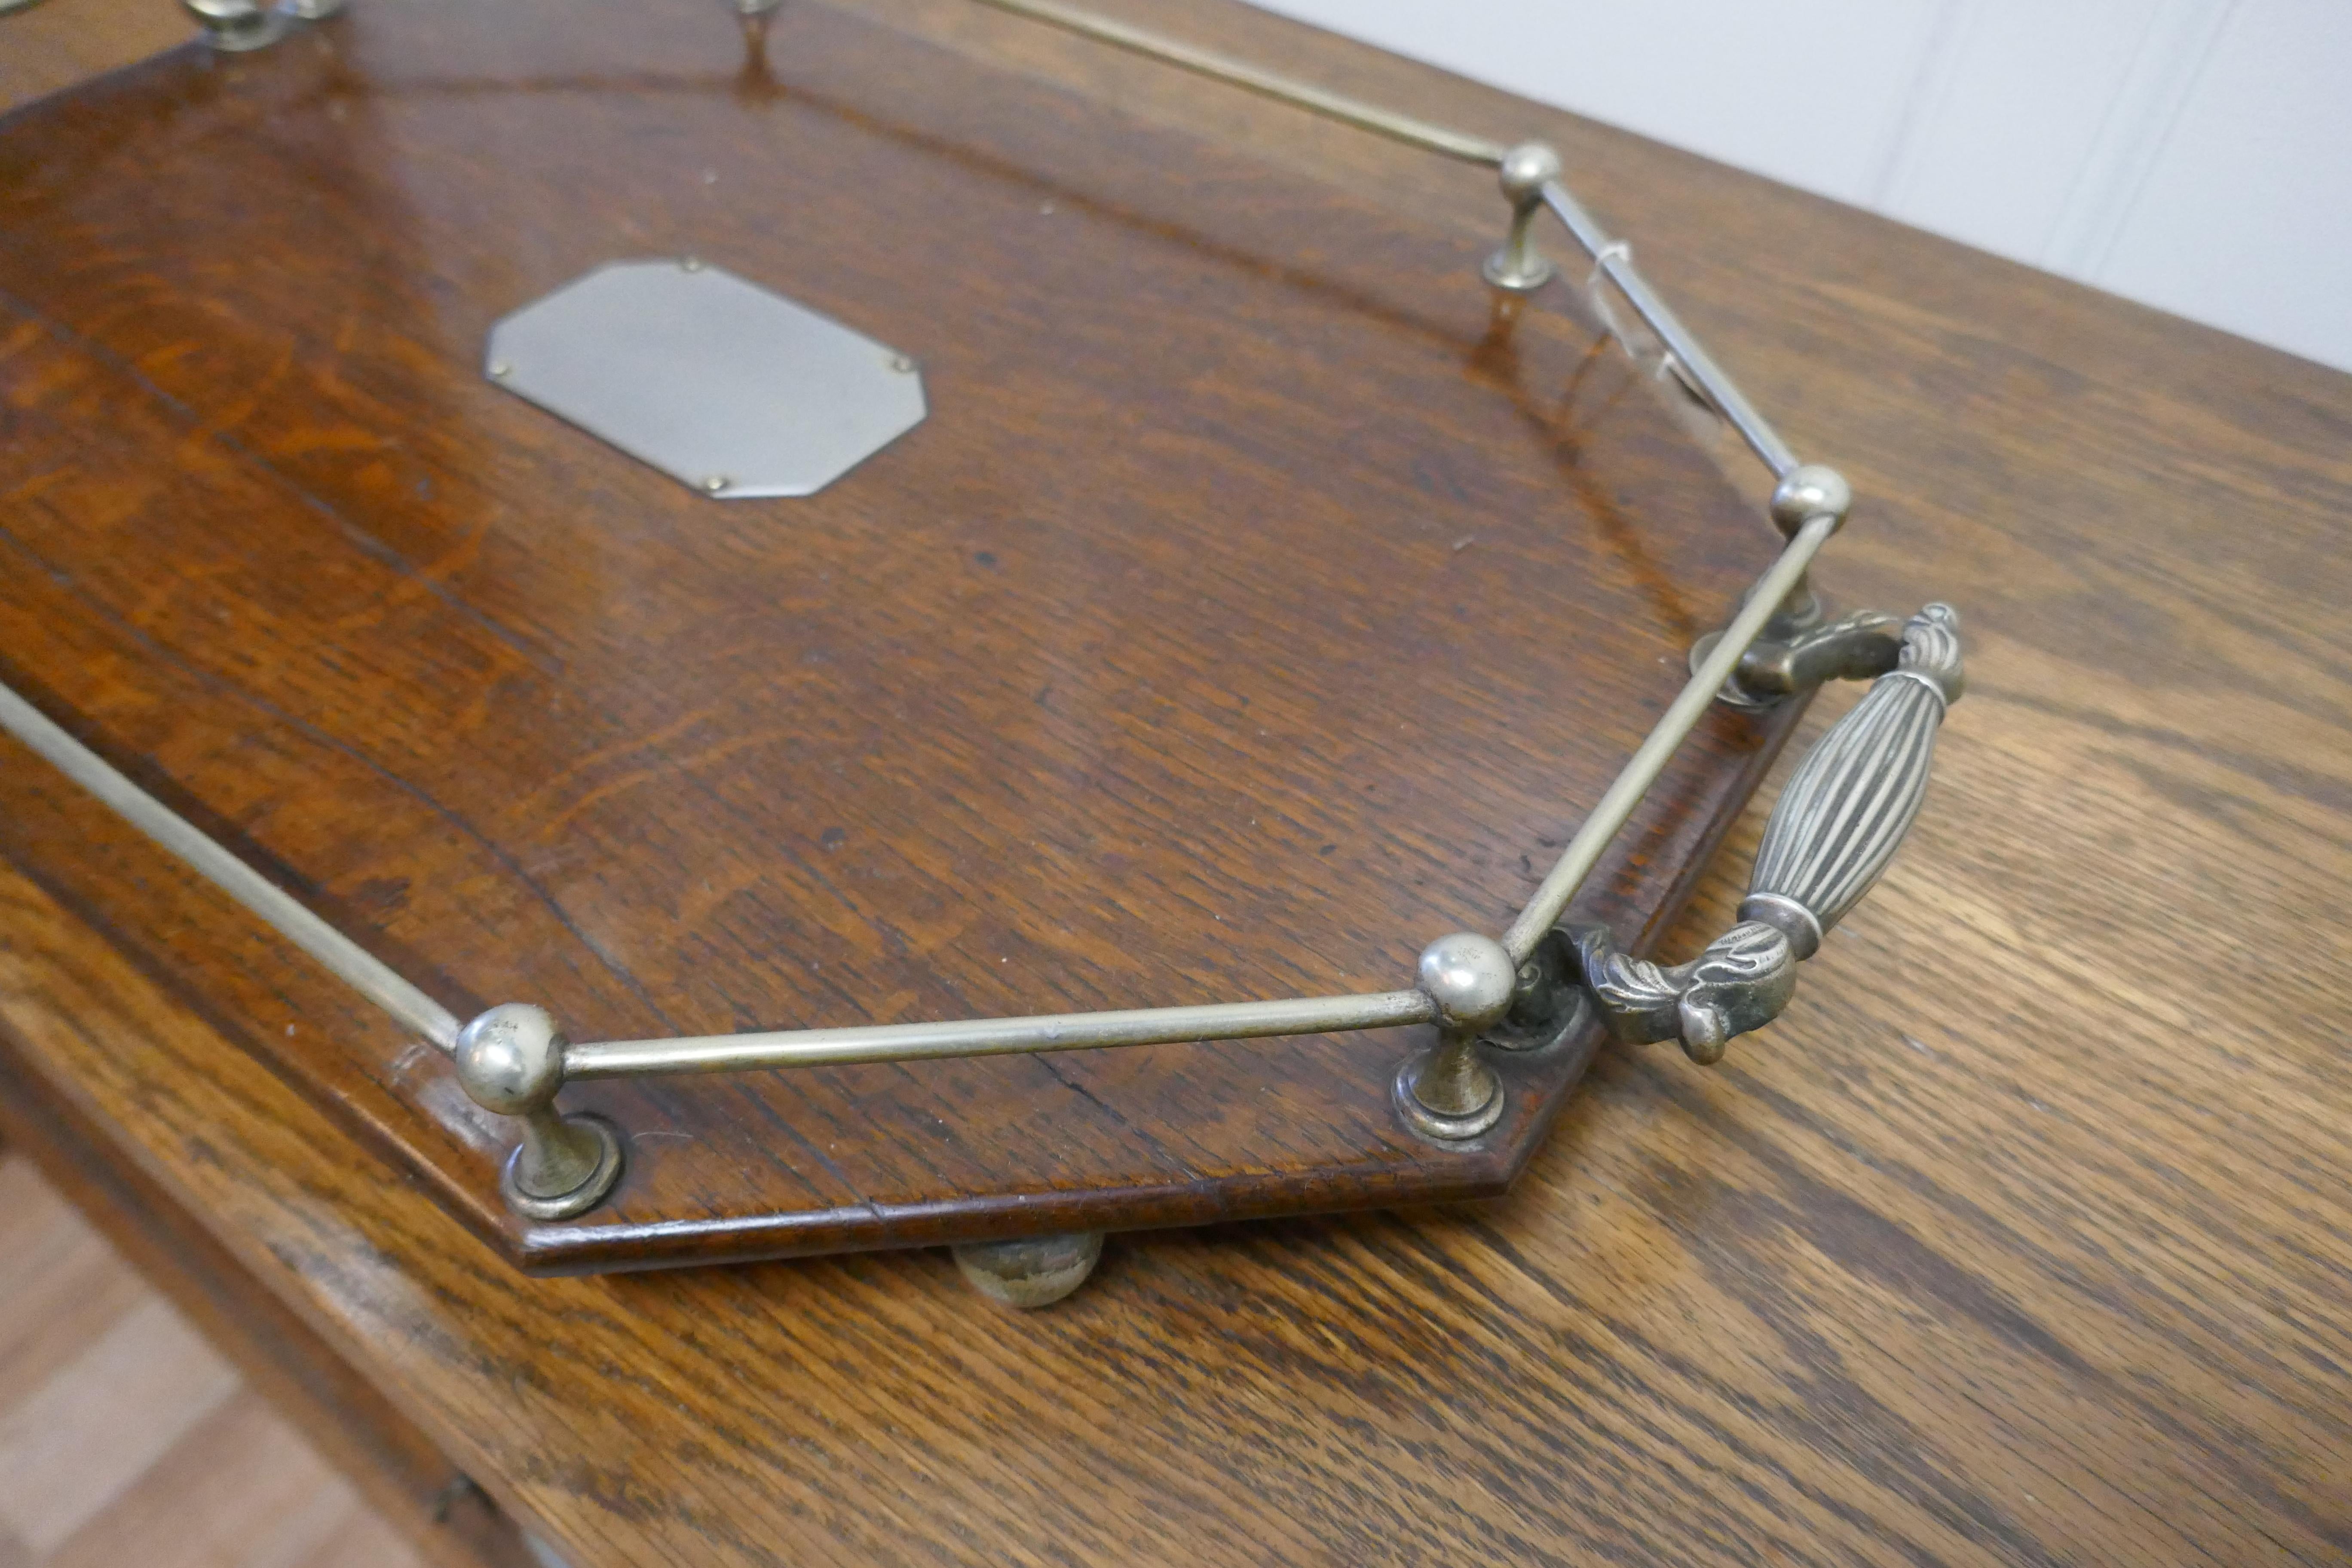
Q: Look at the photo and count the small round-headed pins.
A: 4